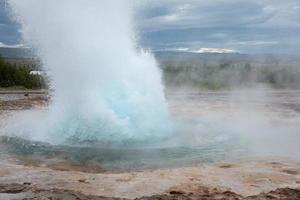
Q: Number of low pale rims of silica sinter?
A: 1